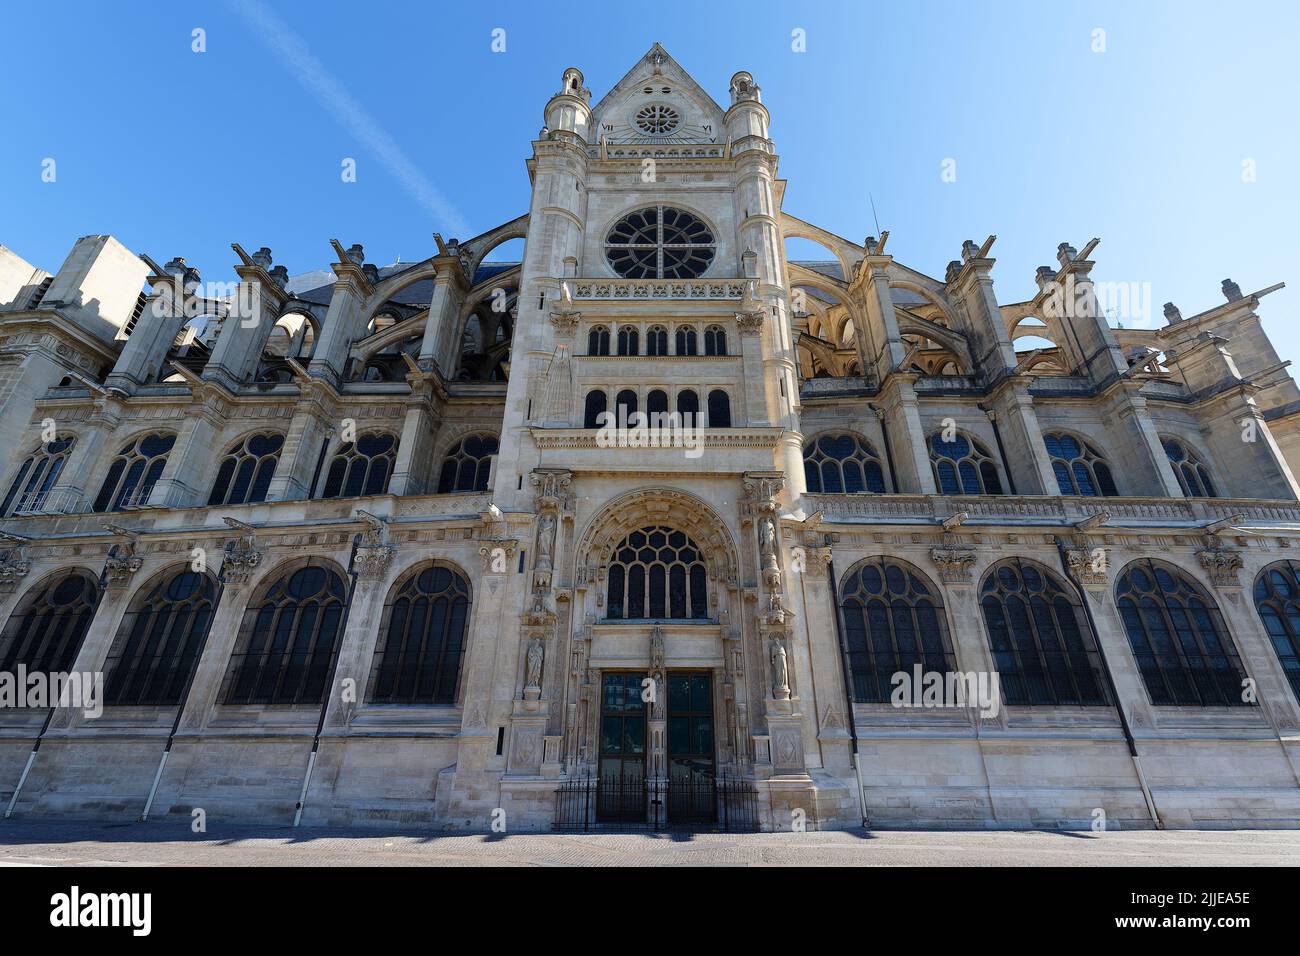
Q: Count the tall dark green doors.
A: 2